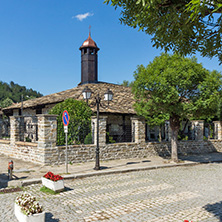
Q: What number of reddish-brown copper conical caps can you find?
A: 1